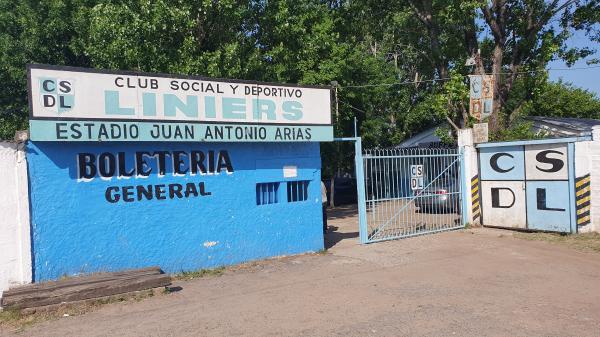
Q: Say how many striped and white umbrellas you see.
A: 0